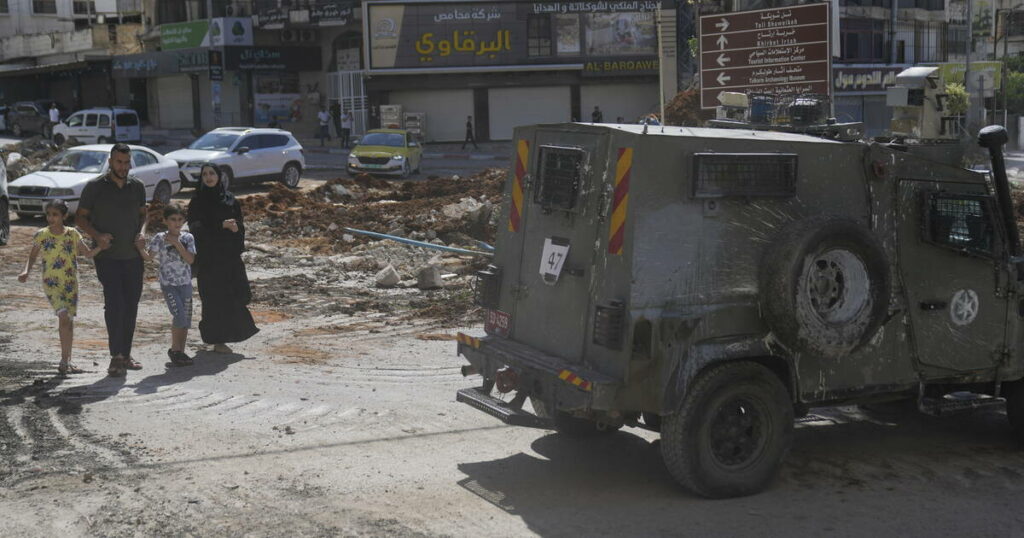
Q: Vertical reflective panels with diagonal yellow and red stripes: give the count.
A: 2